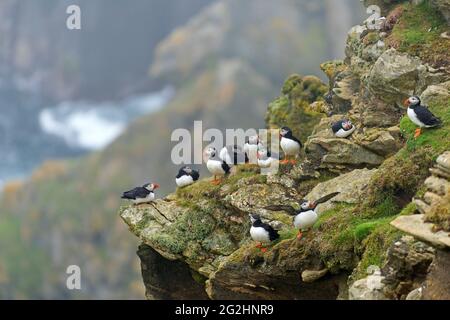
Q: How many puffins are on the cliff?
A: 11